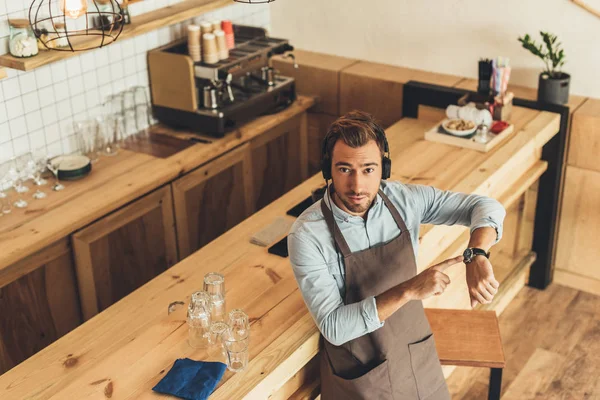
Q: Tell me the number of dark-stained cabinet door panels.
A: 4